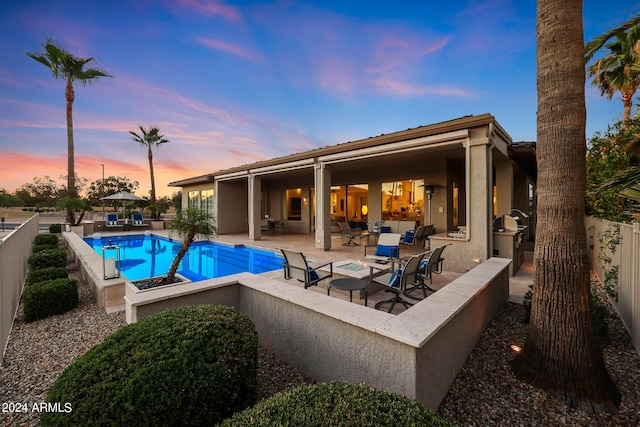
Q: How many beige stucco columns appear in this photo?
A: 3